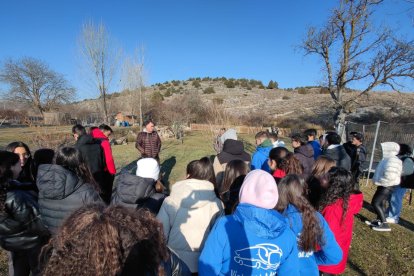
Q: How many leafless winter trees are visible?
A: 4